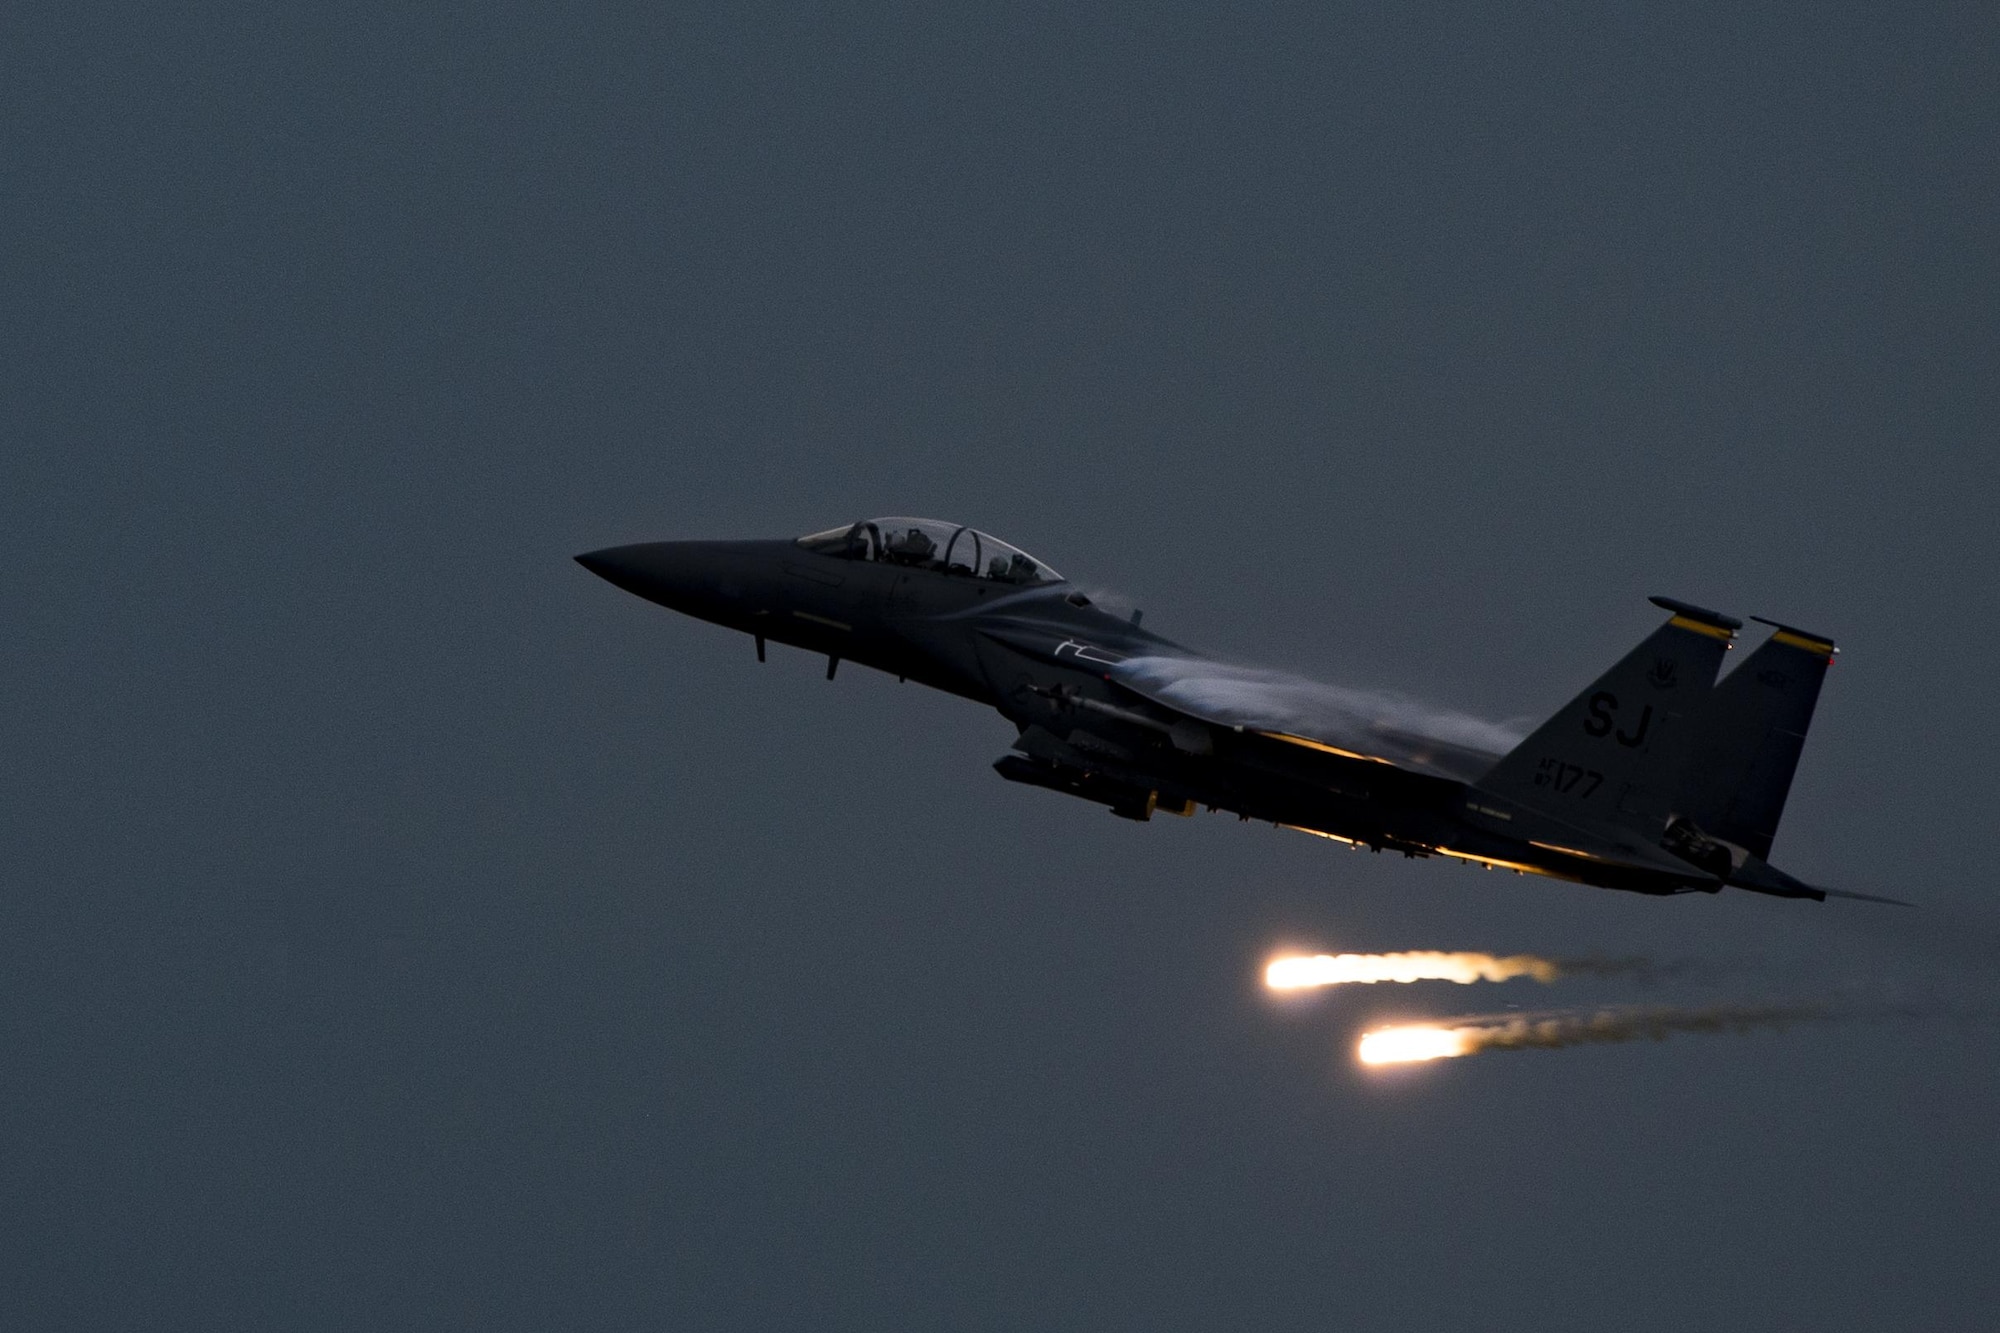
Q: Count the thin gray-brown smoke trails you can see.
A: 2